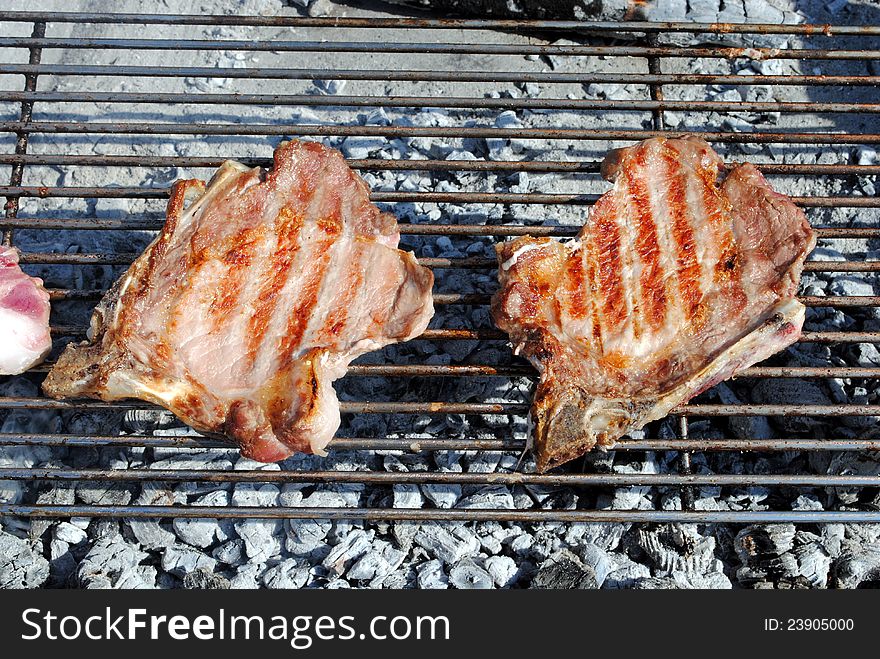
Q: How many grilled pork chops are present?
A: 2